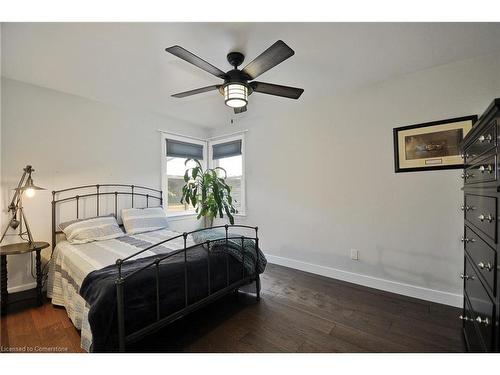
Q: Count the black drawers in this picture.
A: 6